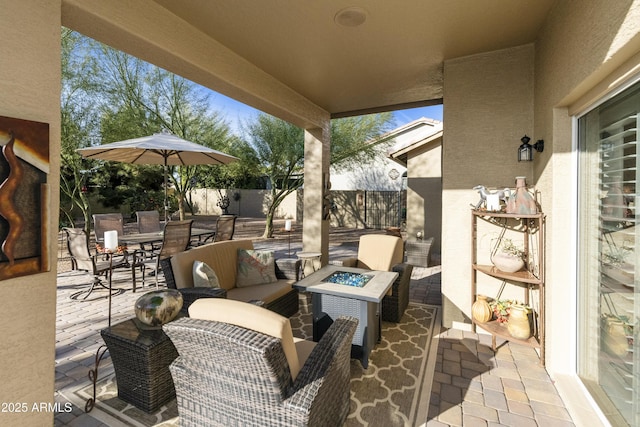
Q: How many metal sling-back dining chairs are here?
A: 5